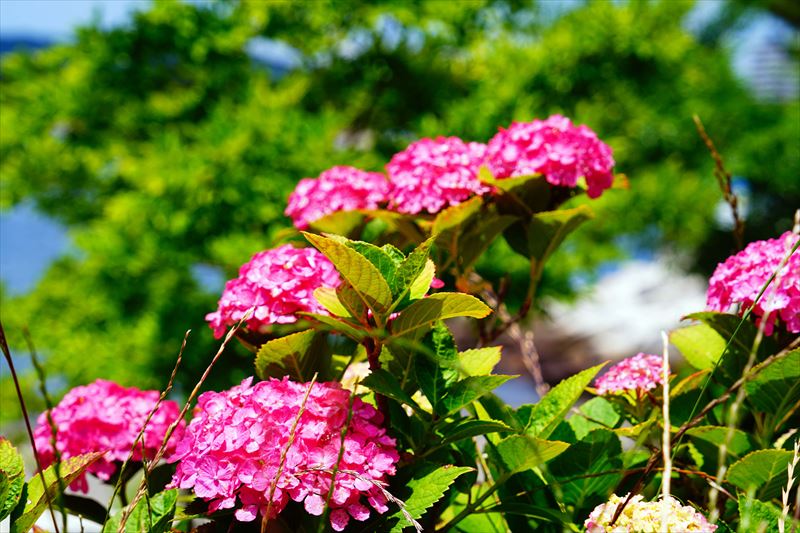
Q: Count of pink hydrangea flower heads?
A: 8